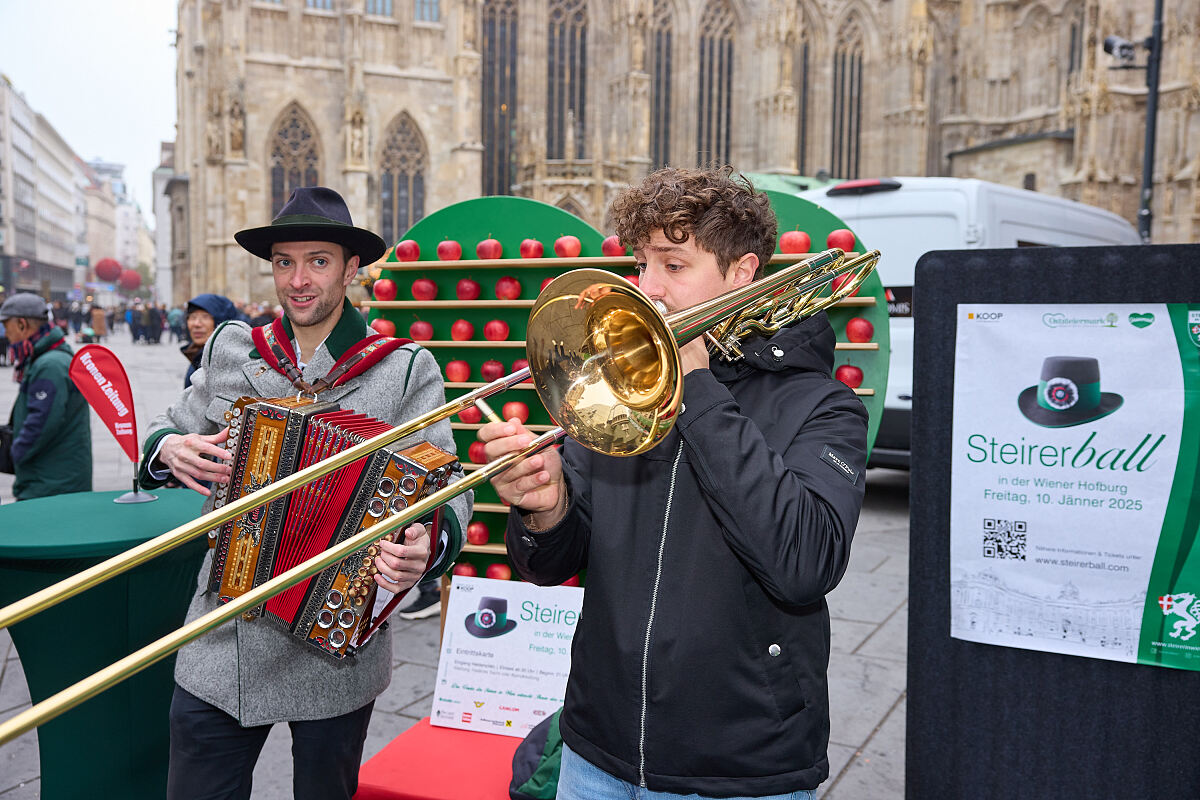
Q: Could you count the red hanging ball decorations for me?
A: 2